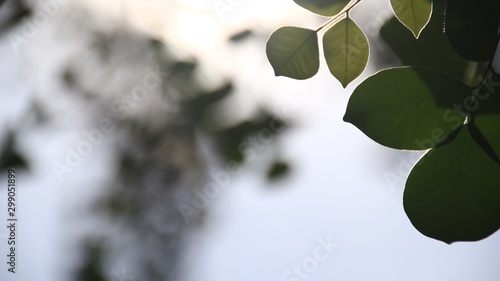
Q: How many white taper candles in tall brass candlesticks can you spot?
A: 0